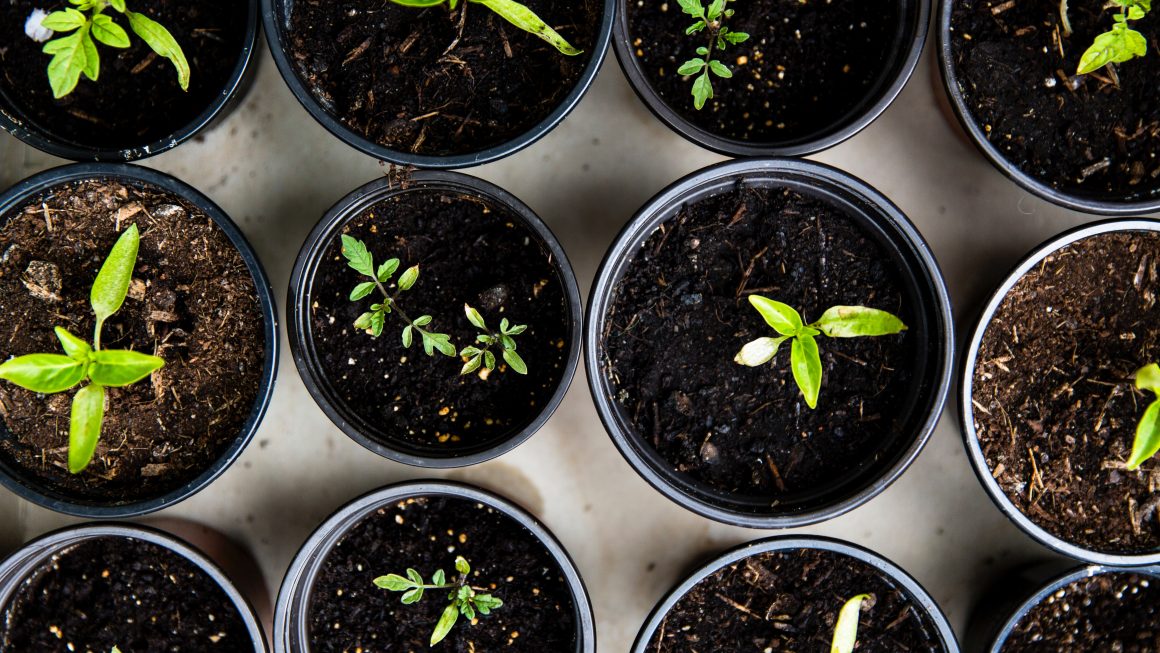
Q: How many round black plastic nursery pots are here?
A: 12